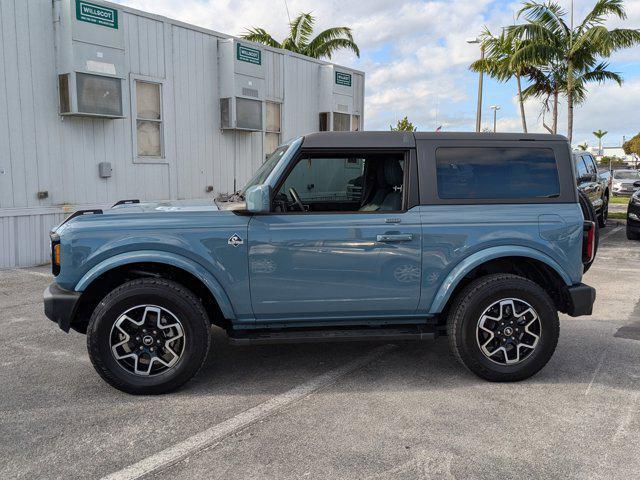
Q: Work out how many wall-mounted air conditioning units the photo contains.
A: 3